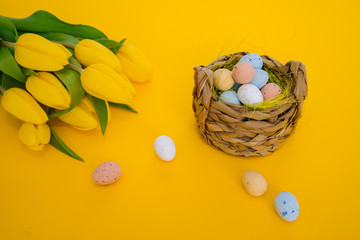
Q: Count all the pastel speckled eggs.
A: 11